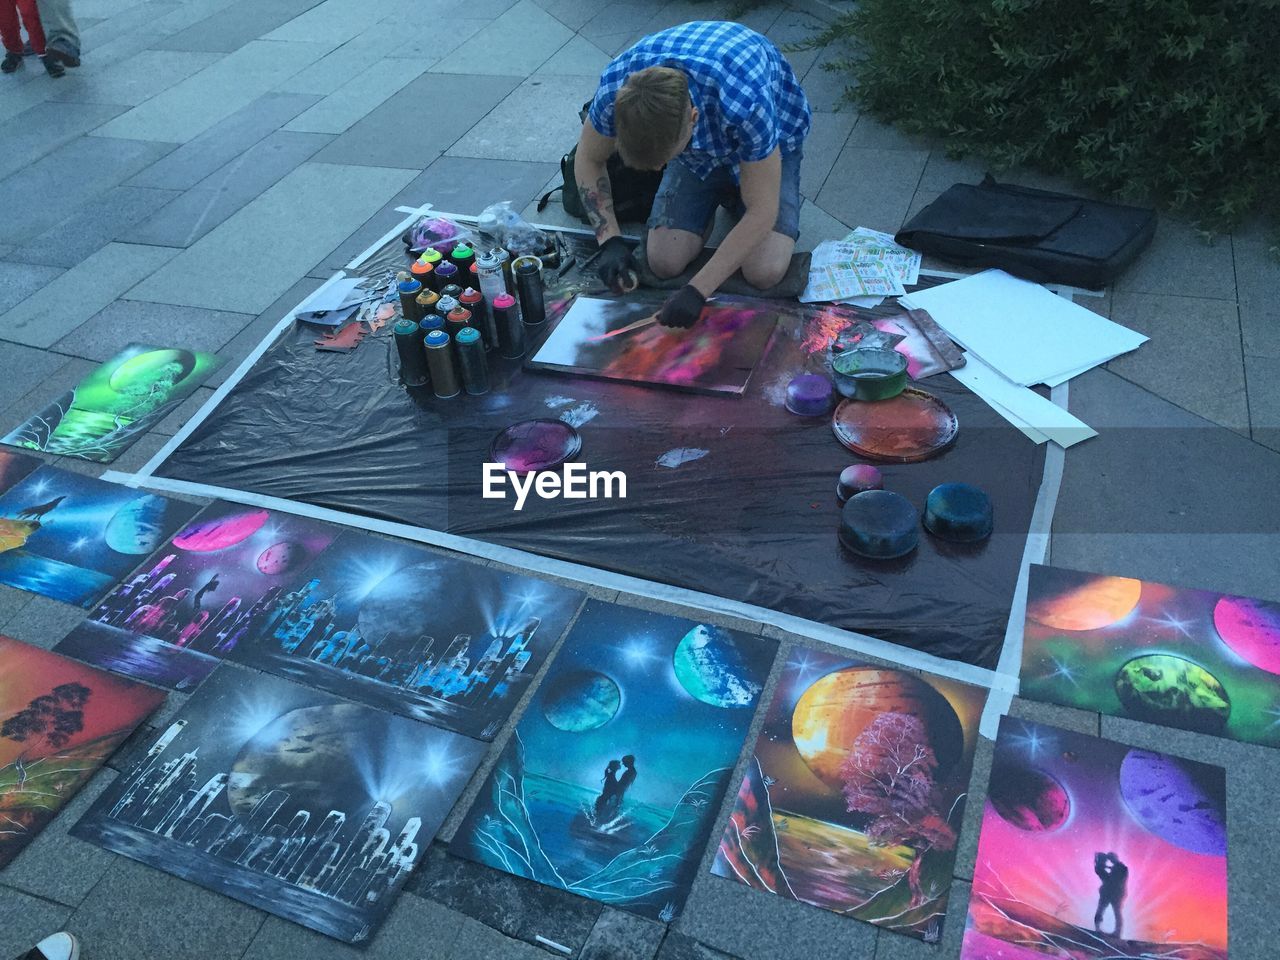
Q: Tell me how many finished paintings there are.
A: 11